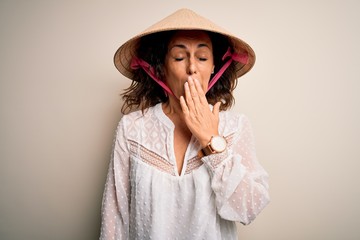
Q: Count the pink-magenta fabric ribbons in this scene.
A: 2